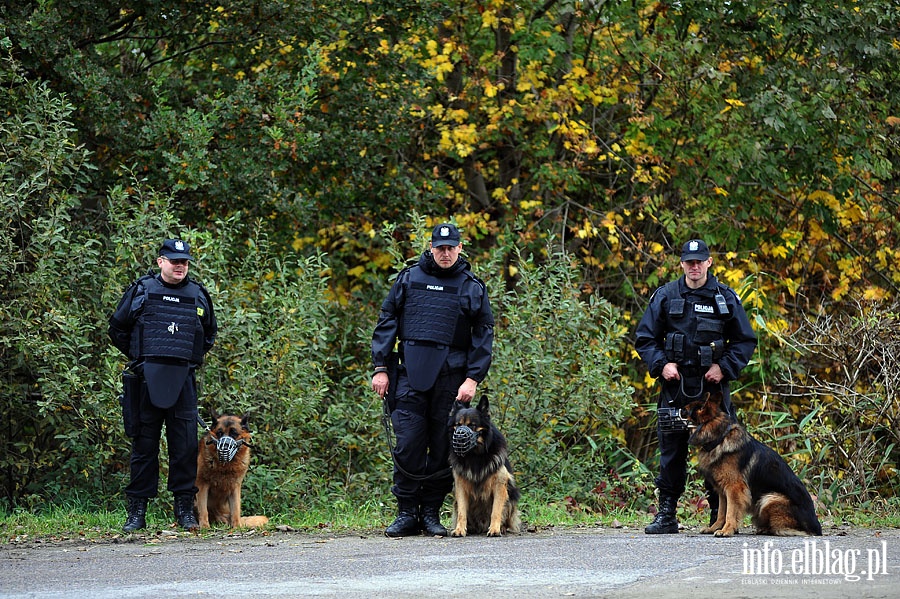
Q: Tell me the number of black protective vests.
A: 3